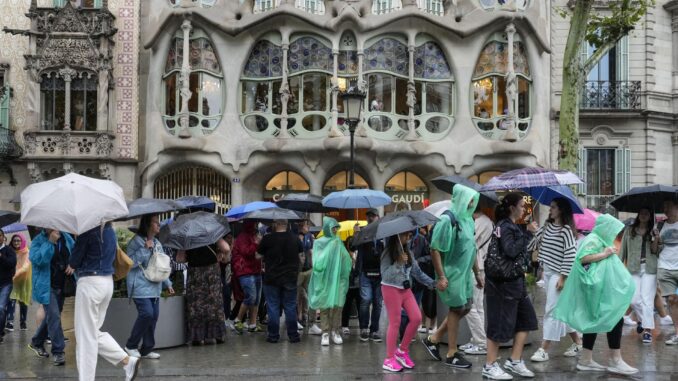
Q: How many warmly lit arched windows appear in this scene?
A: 4